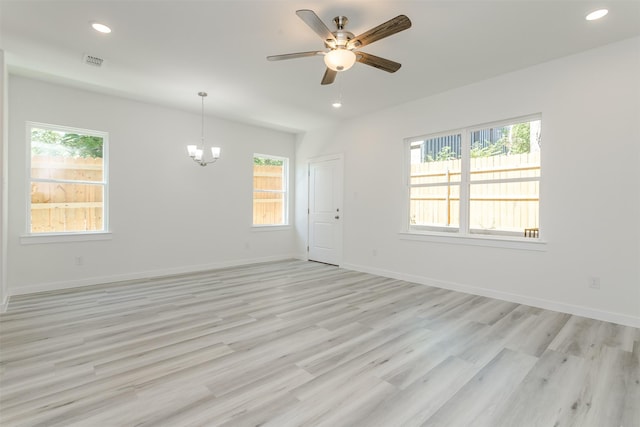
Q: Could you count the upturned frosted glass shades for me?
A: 3